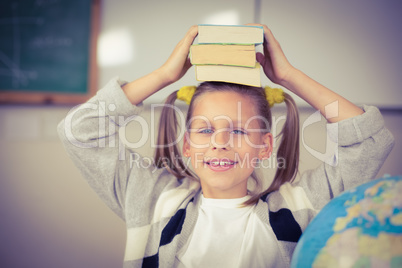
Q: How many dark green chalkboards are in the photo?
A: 1